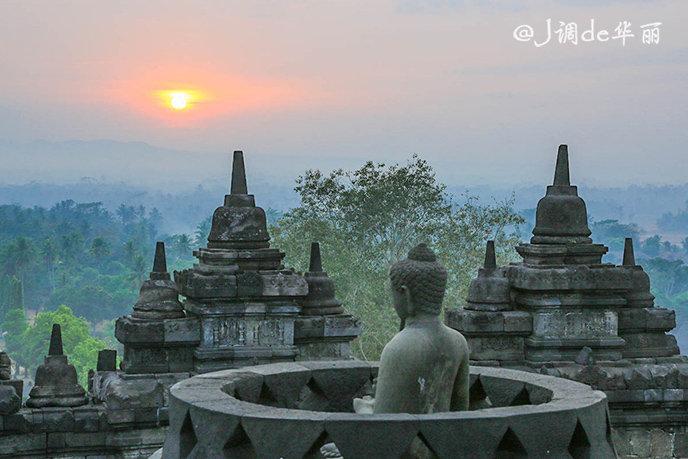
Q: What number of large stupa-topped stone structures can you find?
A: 2